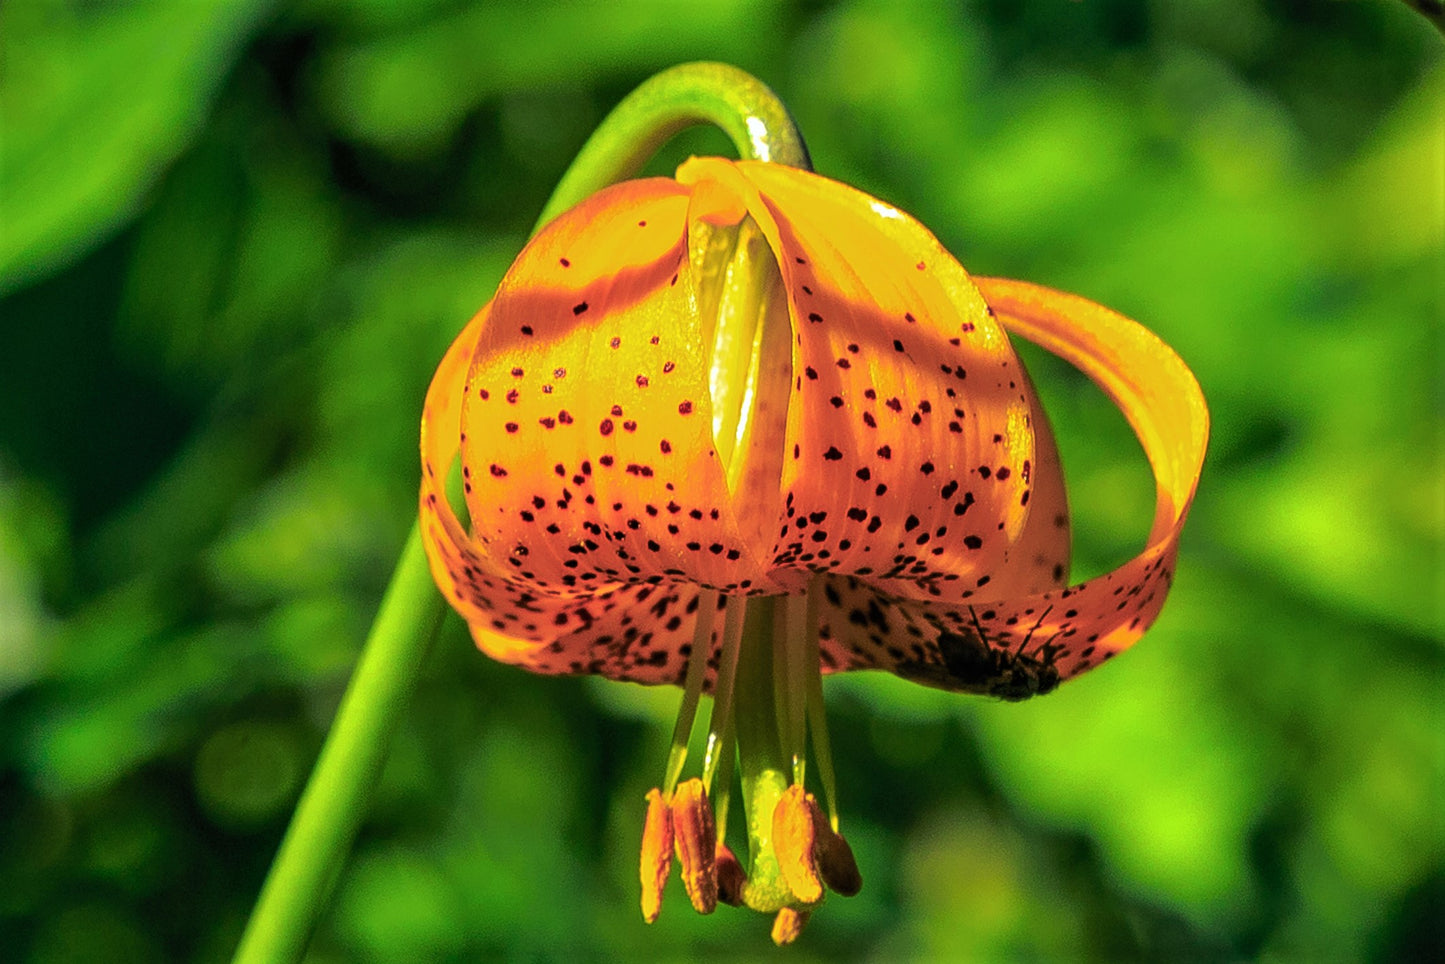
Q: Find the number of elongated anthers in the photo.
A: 6